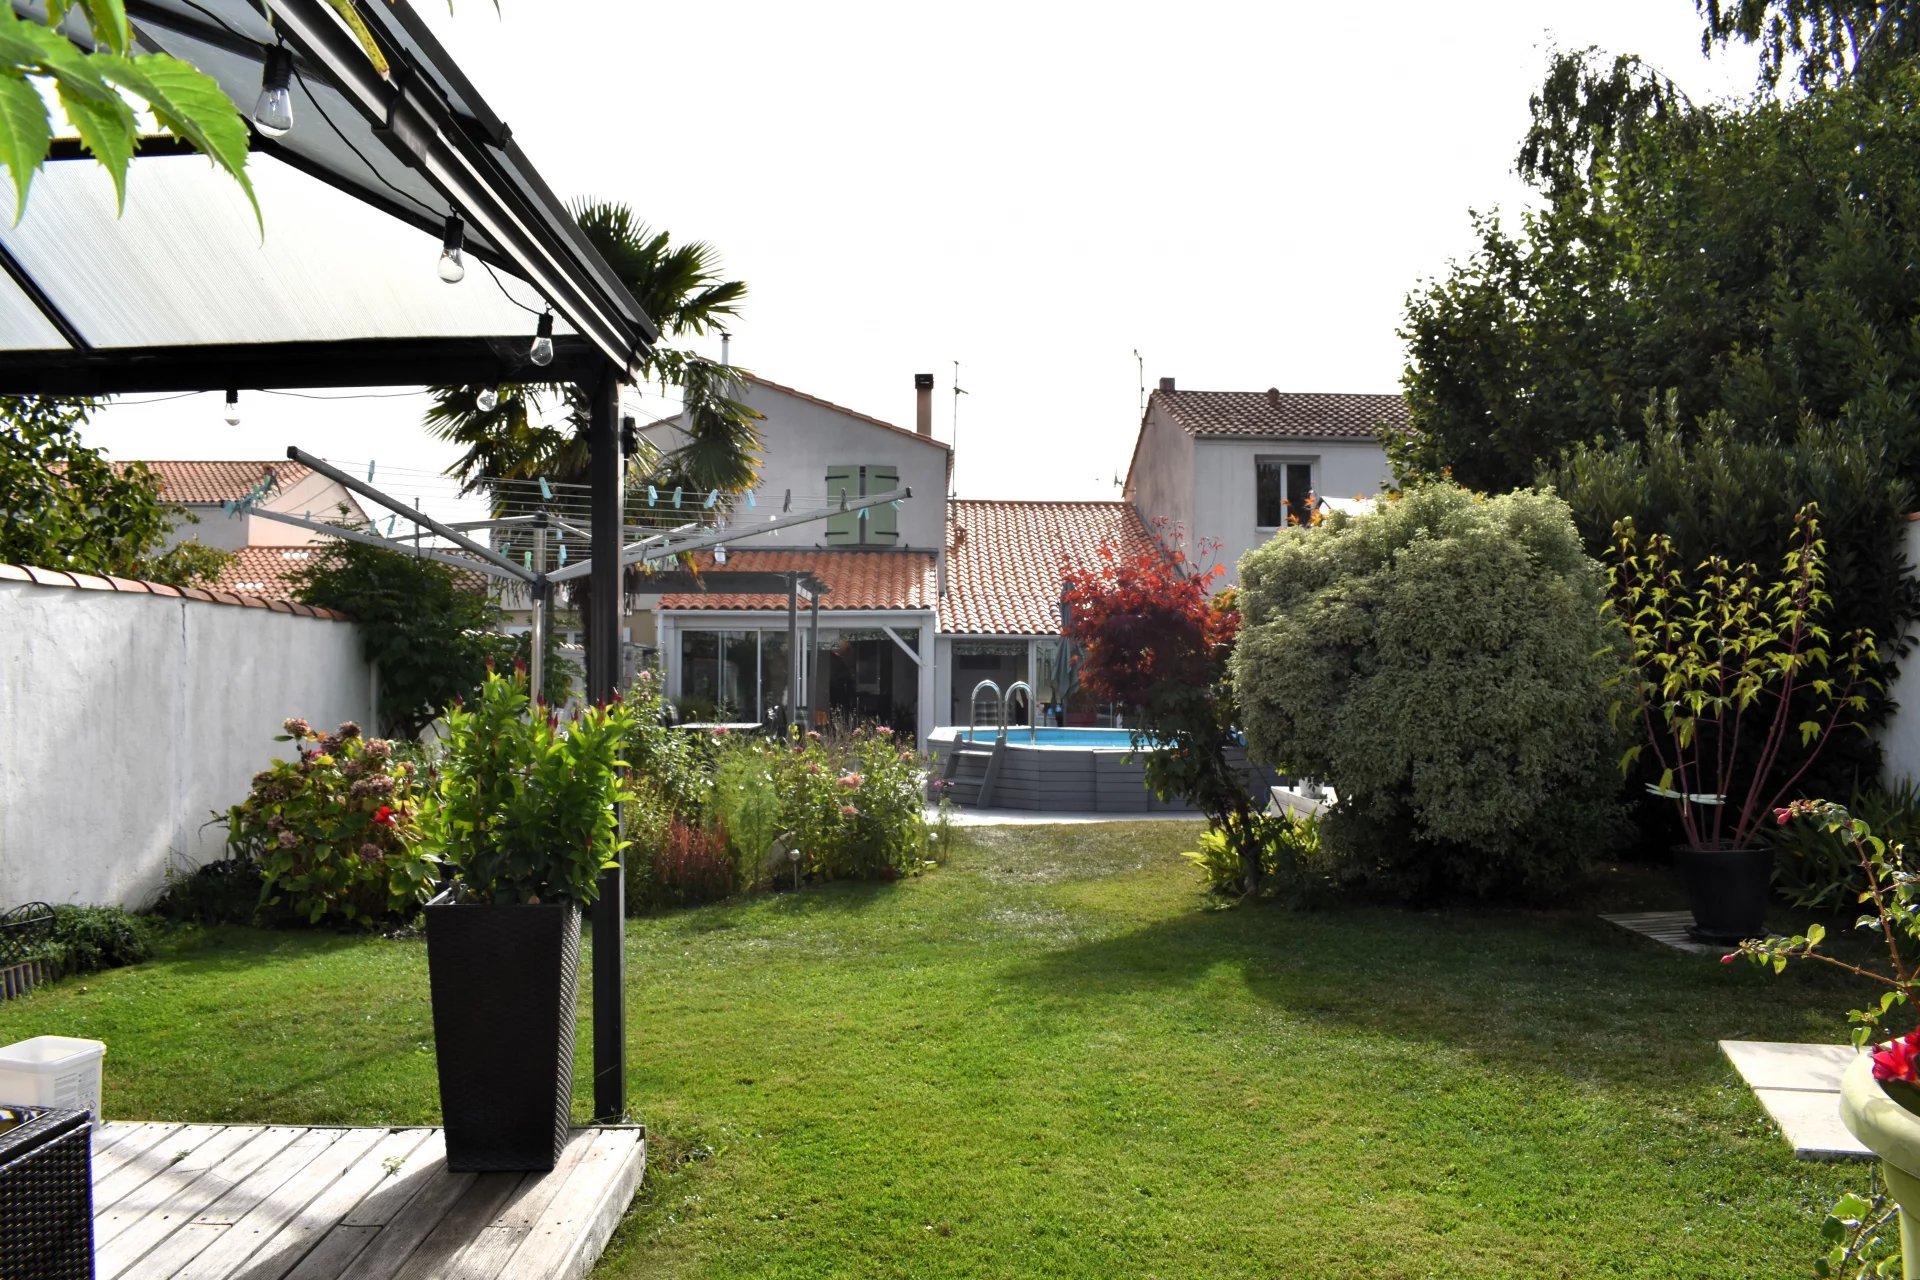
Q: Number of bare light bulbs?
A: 5